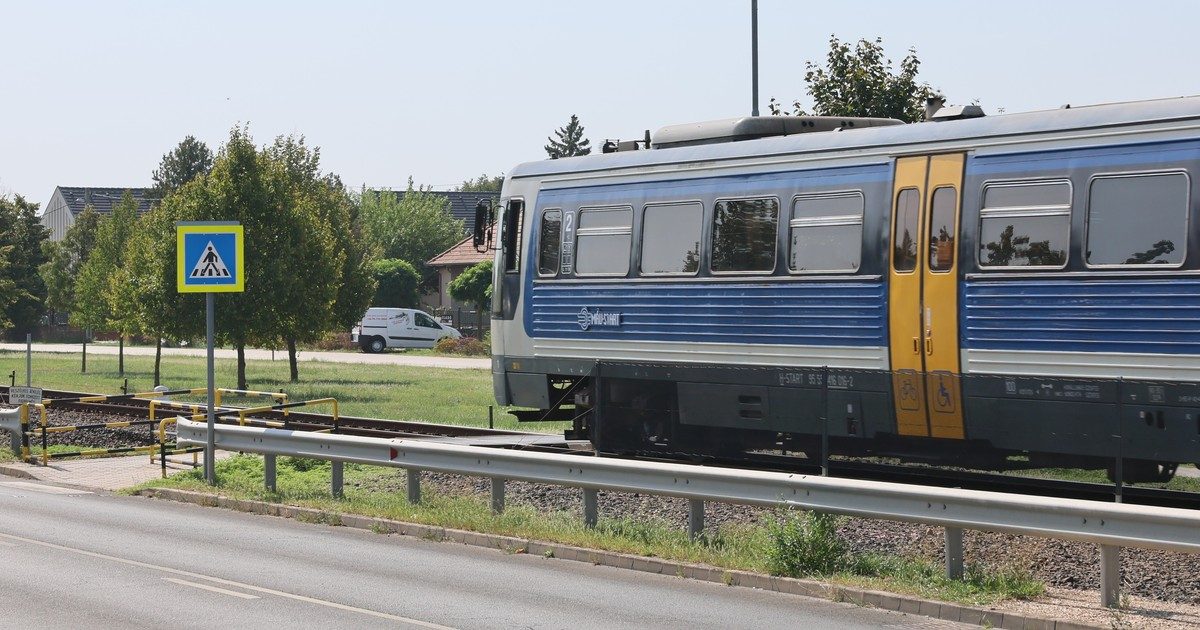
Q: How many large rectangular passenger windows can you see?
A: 6